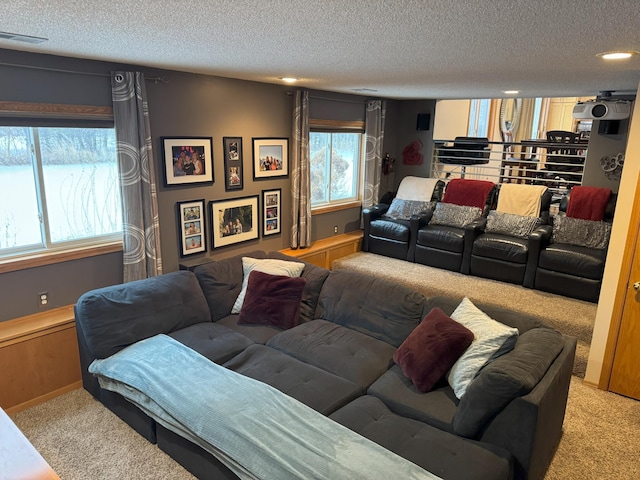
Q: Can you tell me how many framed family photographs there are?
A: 6